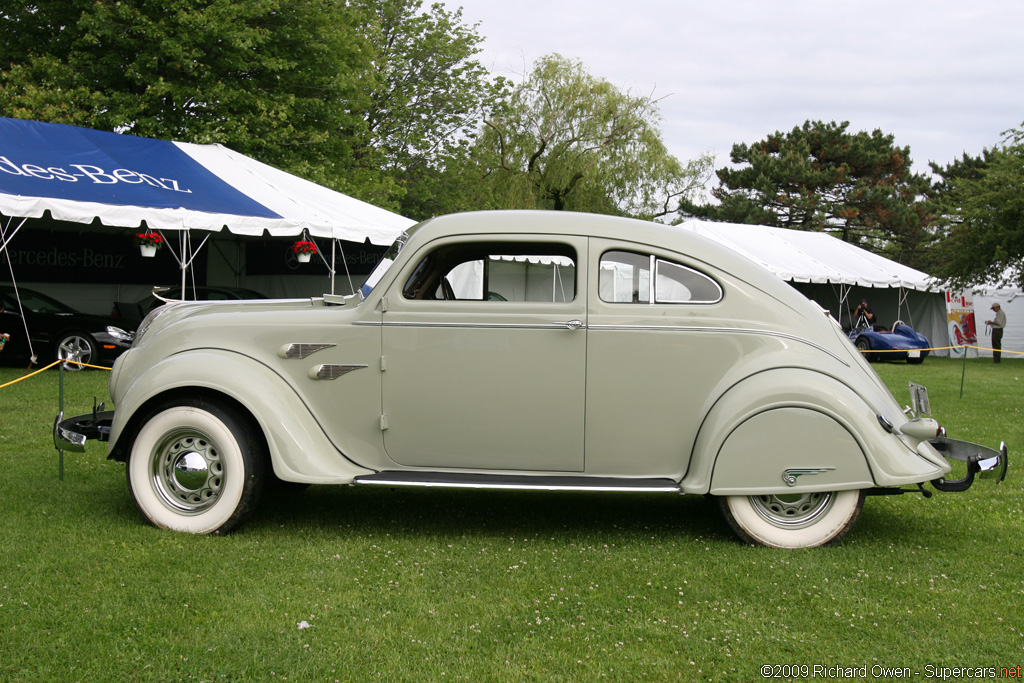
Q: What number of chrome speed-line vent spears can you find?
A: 2